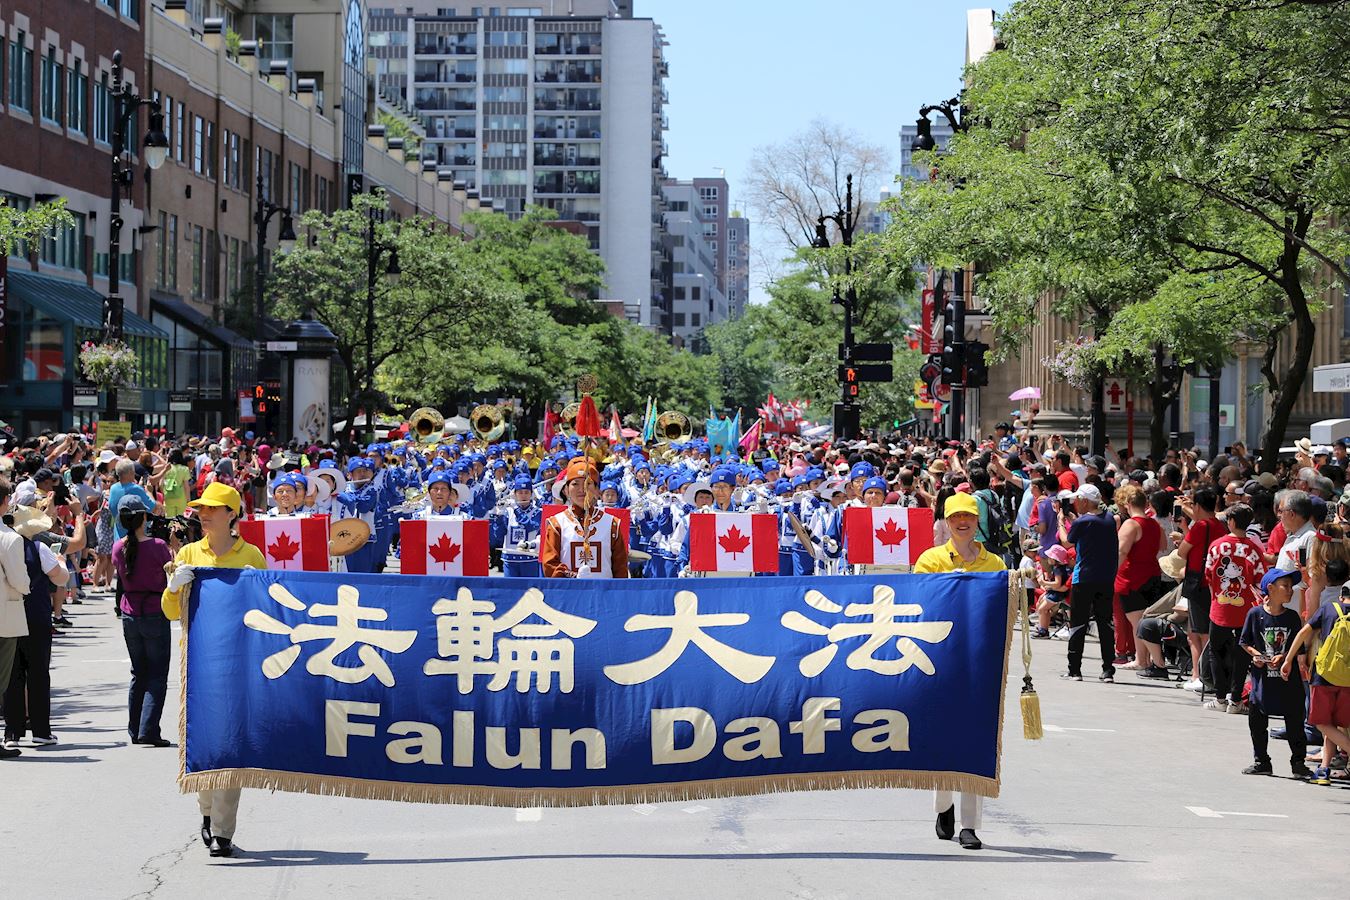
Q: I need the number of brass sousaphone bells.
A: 4